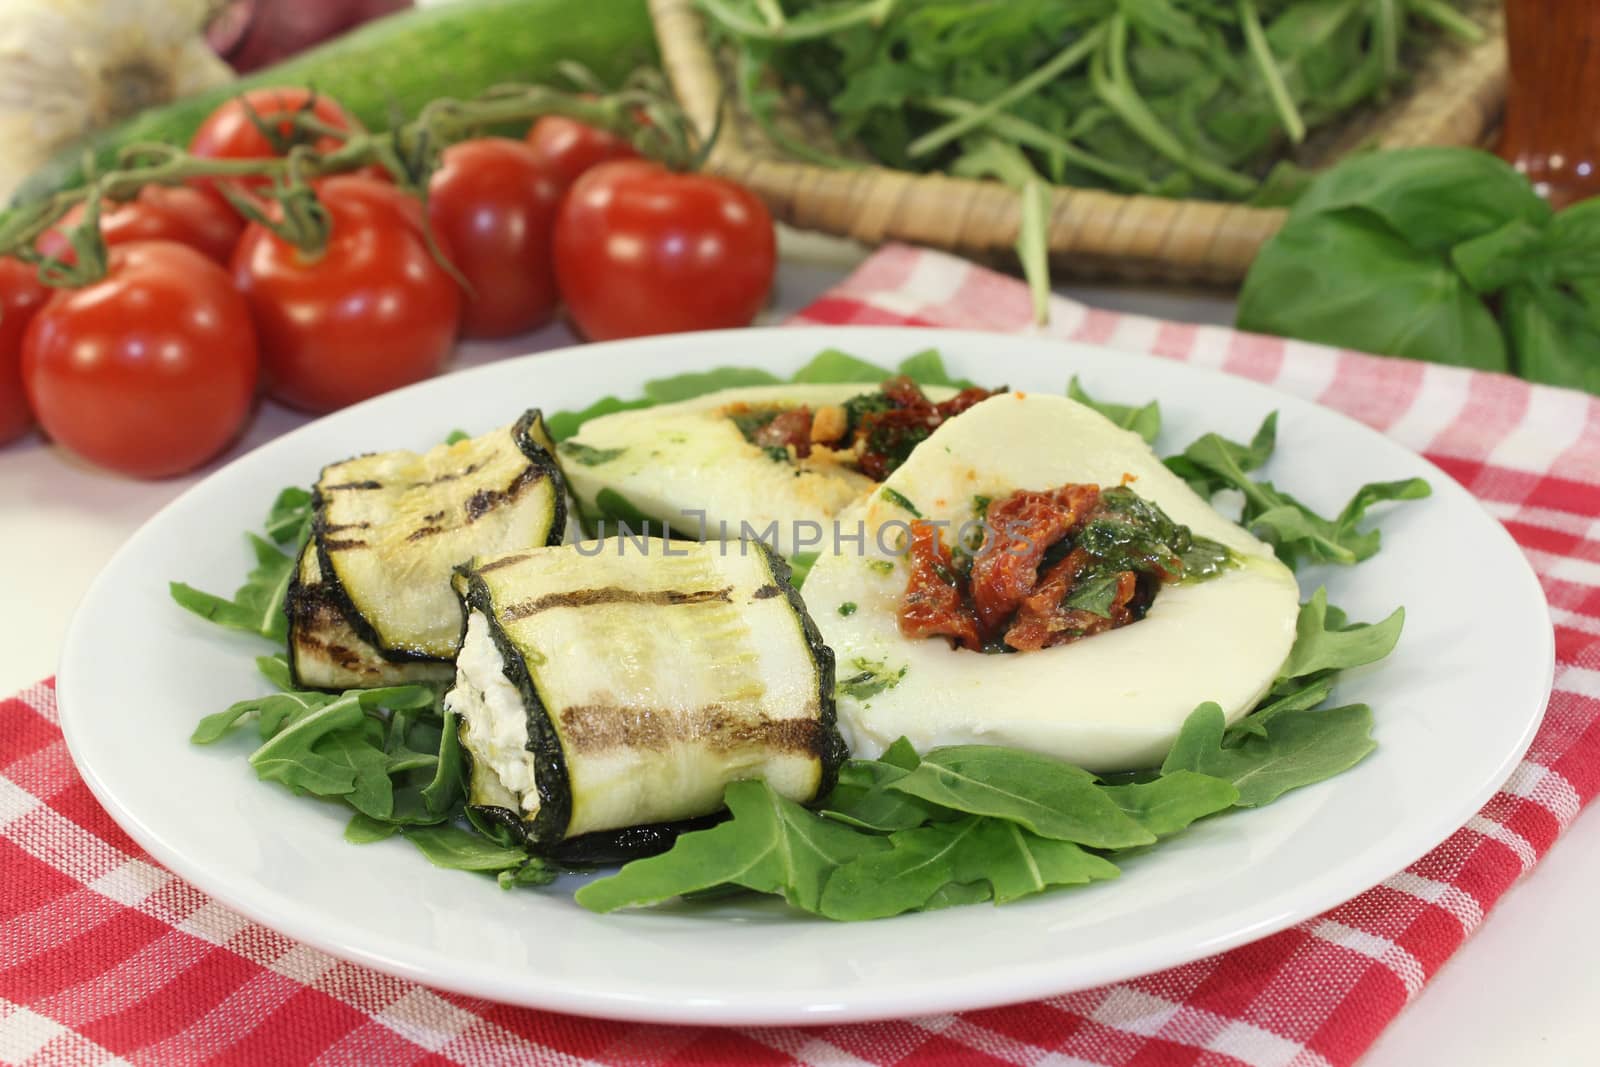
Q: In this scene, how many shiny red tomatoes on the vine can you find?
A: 8